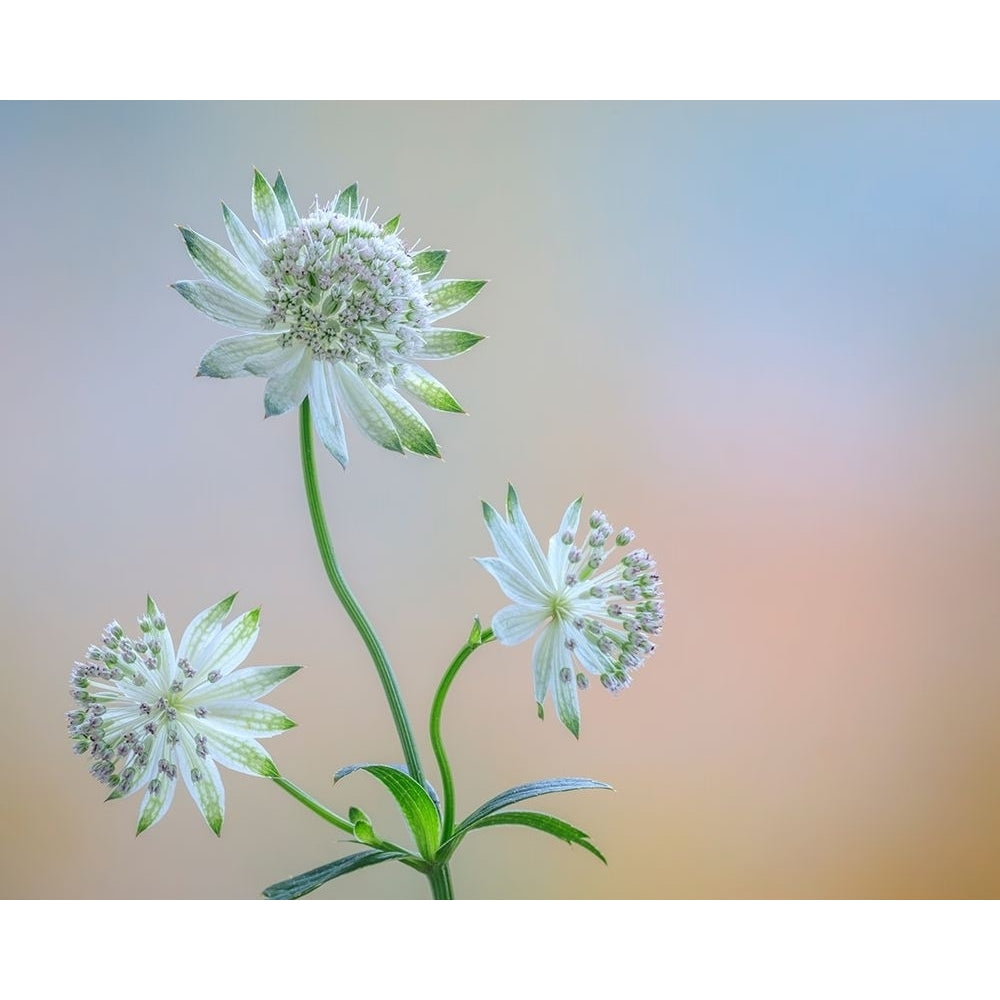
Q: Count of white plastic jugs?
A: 0